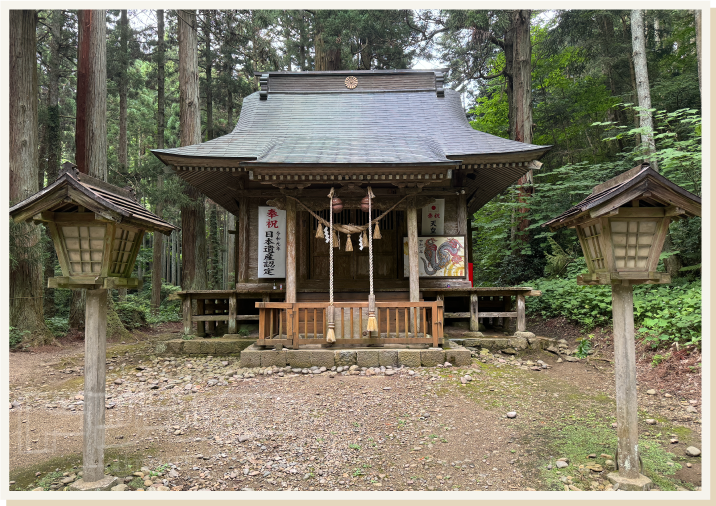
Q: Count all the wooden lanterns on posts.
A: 2